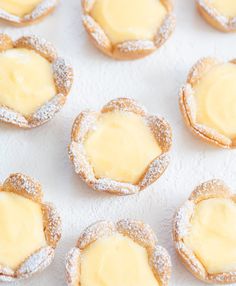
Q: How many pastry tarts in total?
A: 9